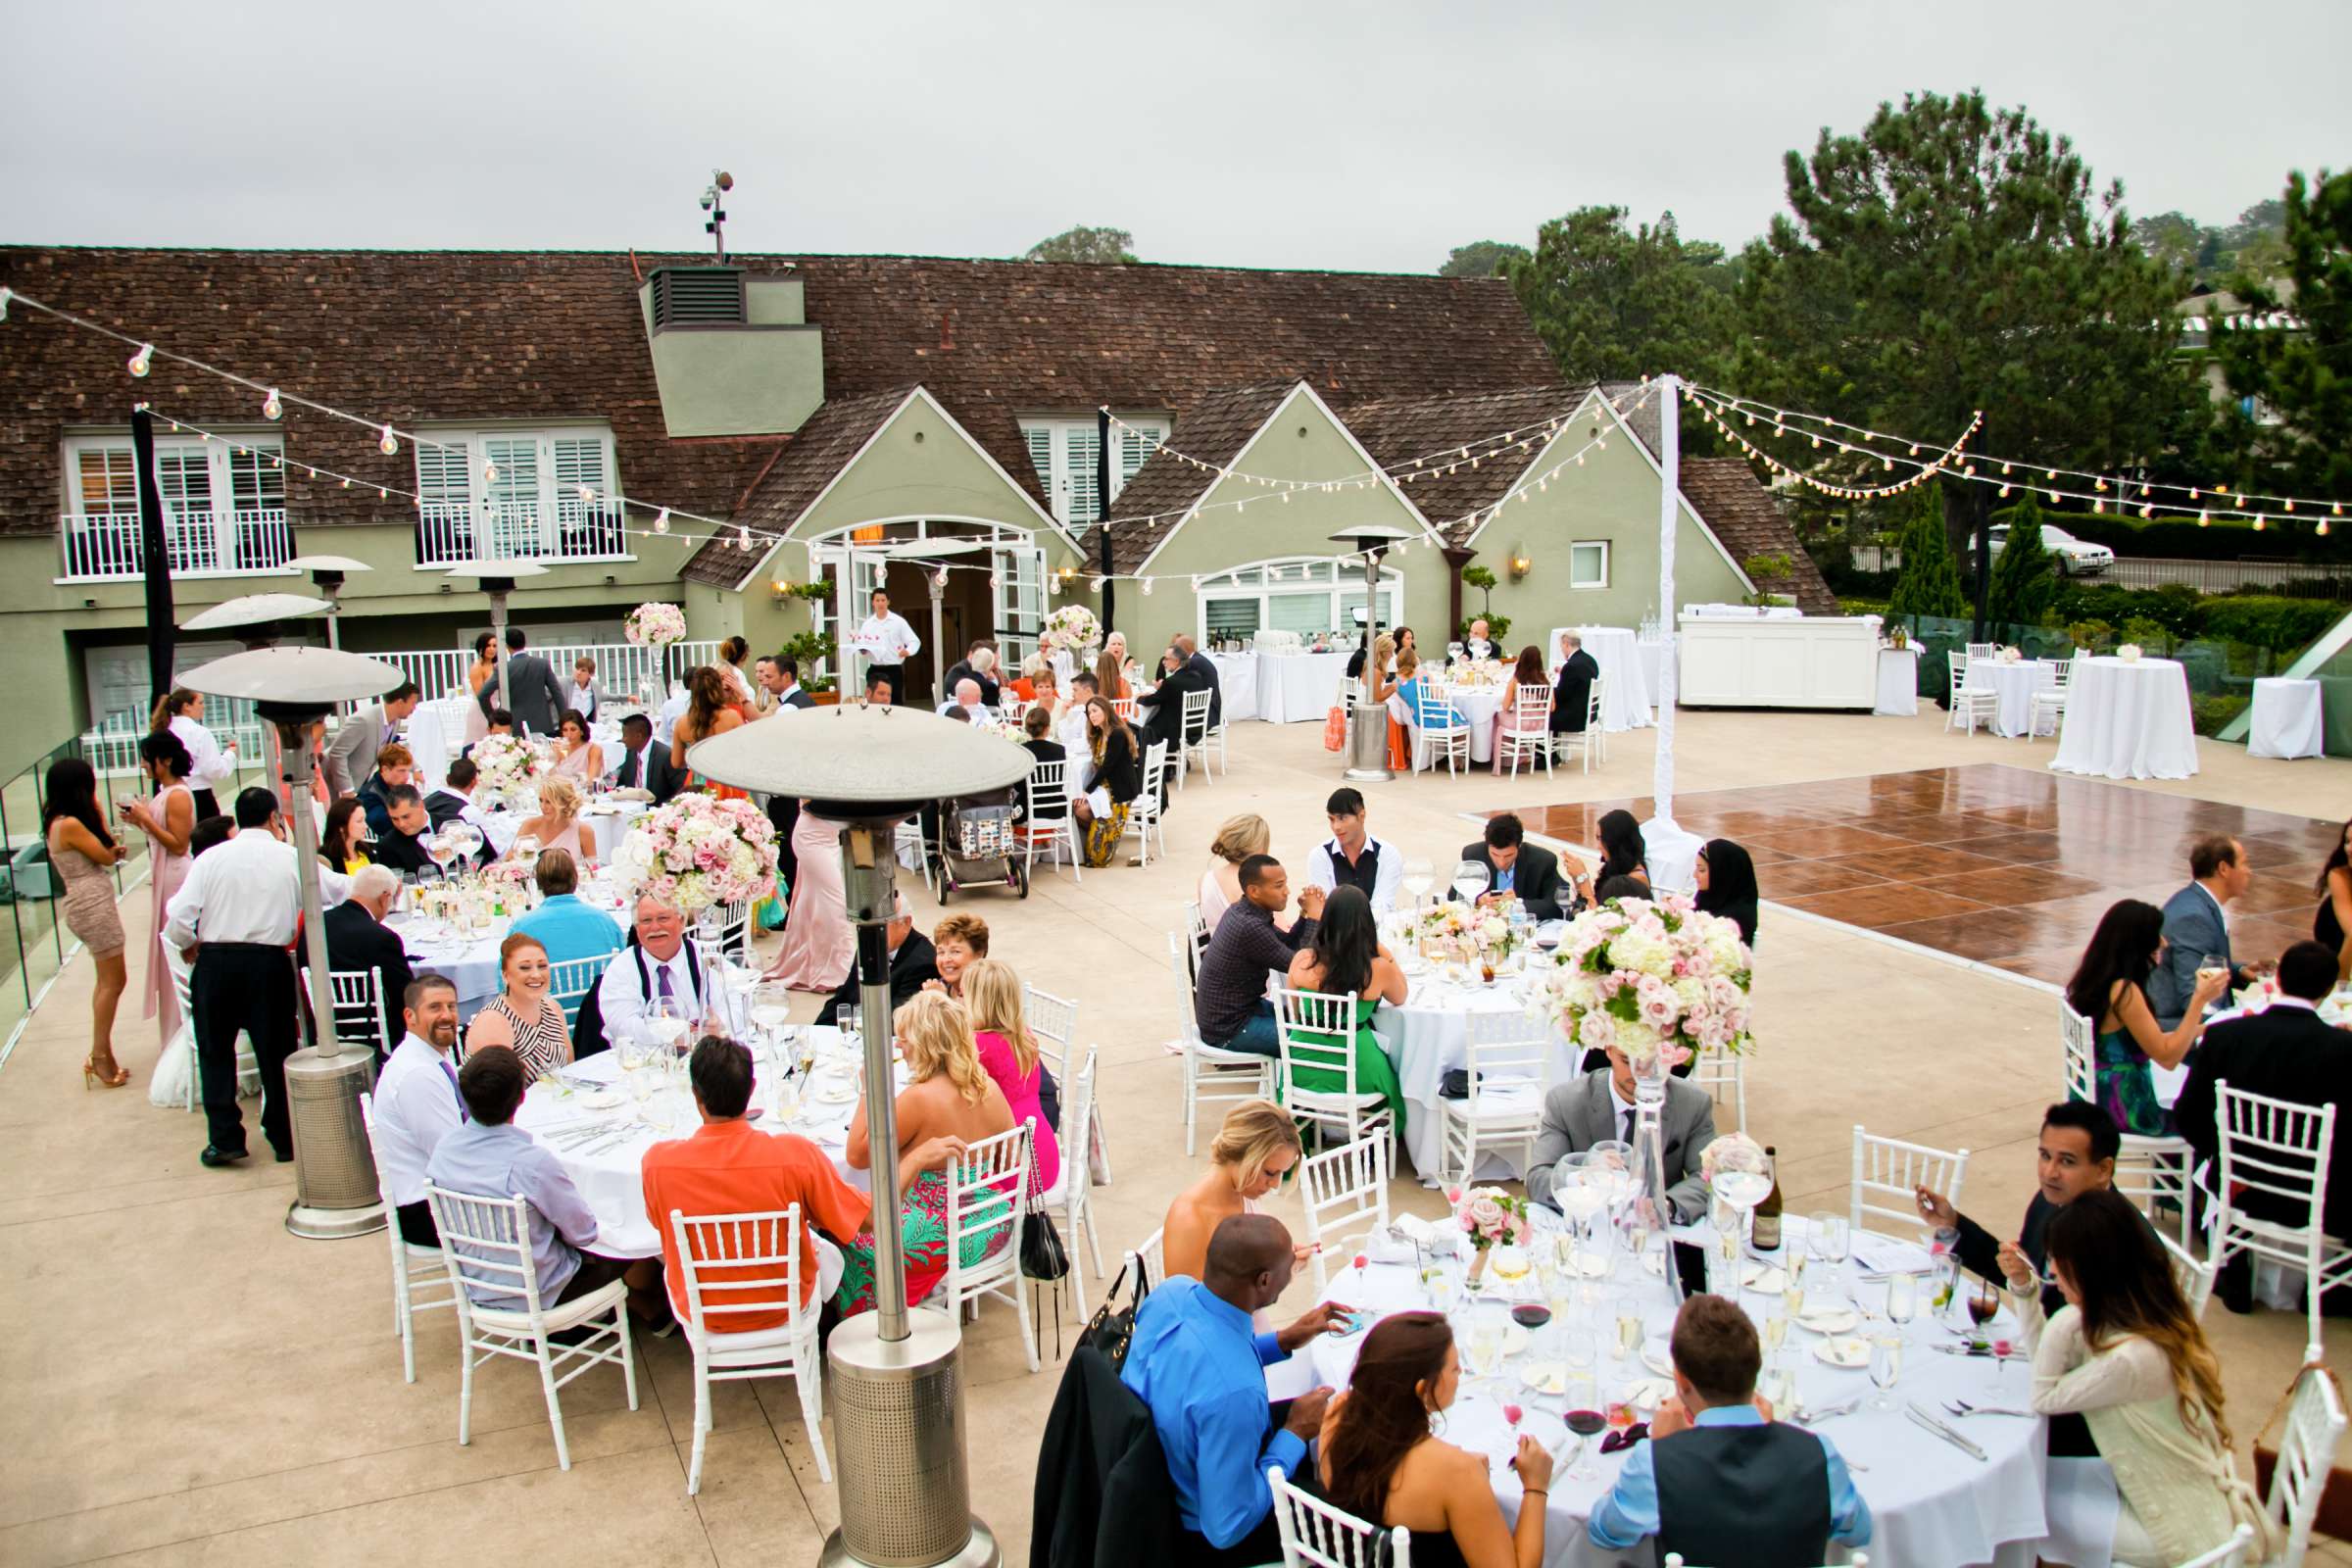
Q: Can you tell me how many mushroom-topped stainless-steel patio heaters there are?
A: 7